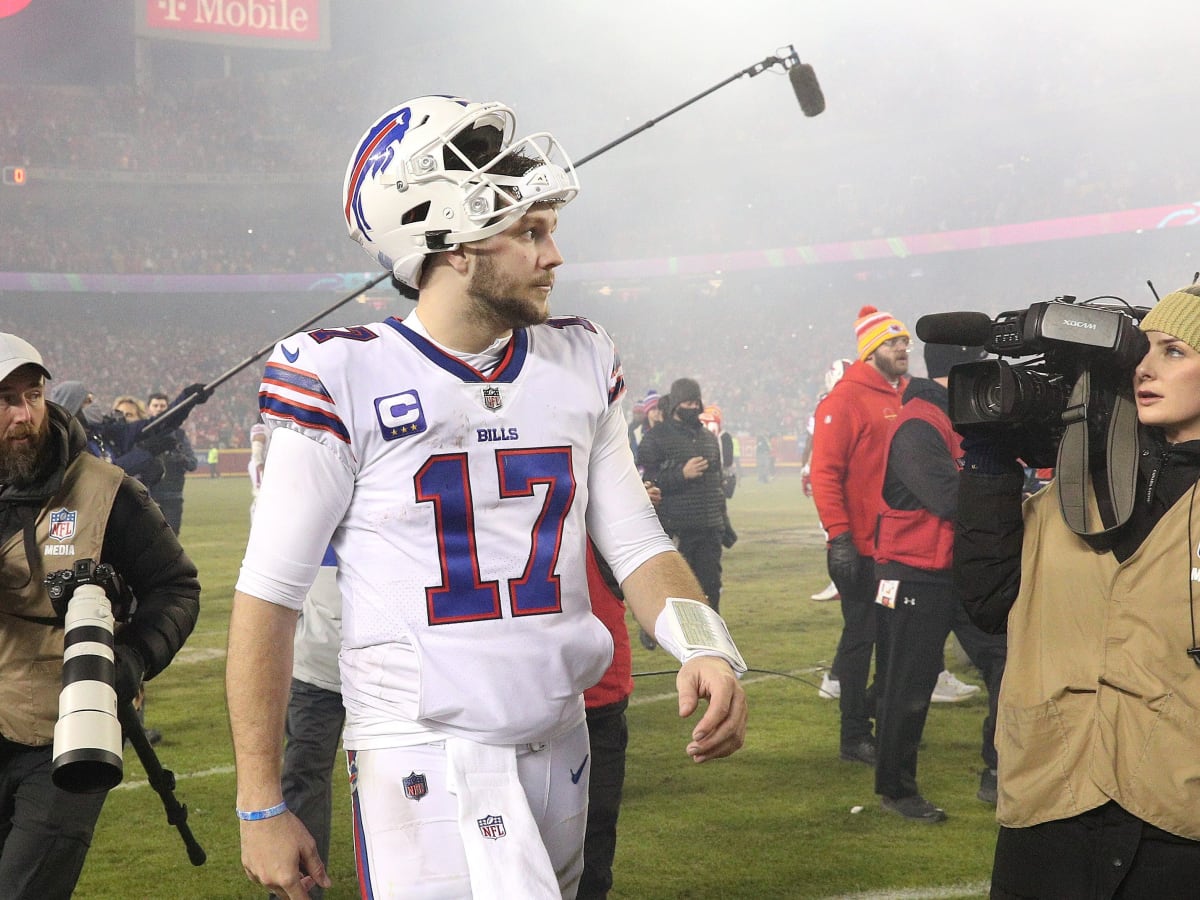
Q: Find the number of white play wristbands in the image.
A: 1